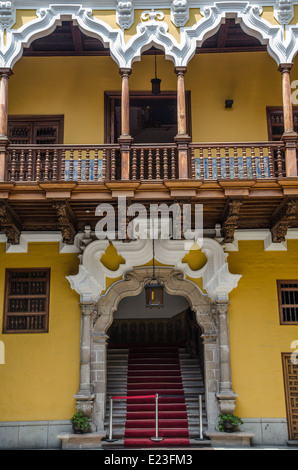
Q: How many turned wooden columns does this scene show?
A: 4